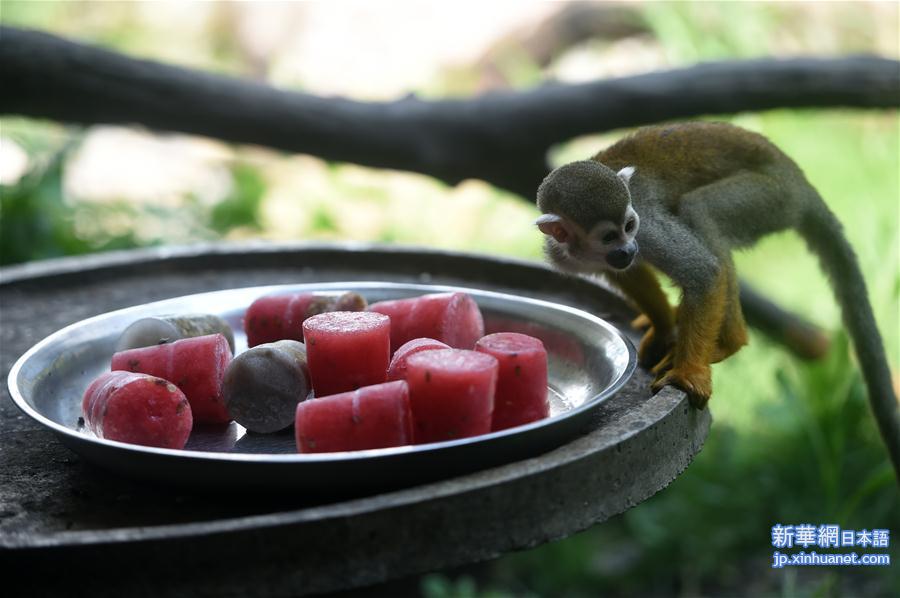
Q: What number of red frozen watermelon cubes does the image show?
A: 9